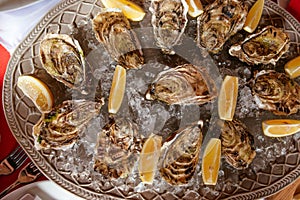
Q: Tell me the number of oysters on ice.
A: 11